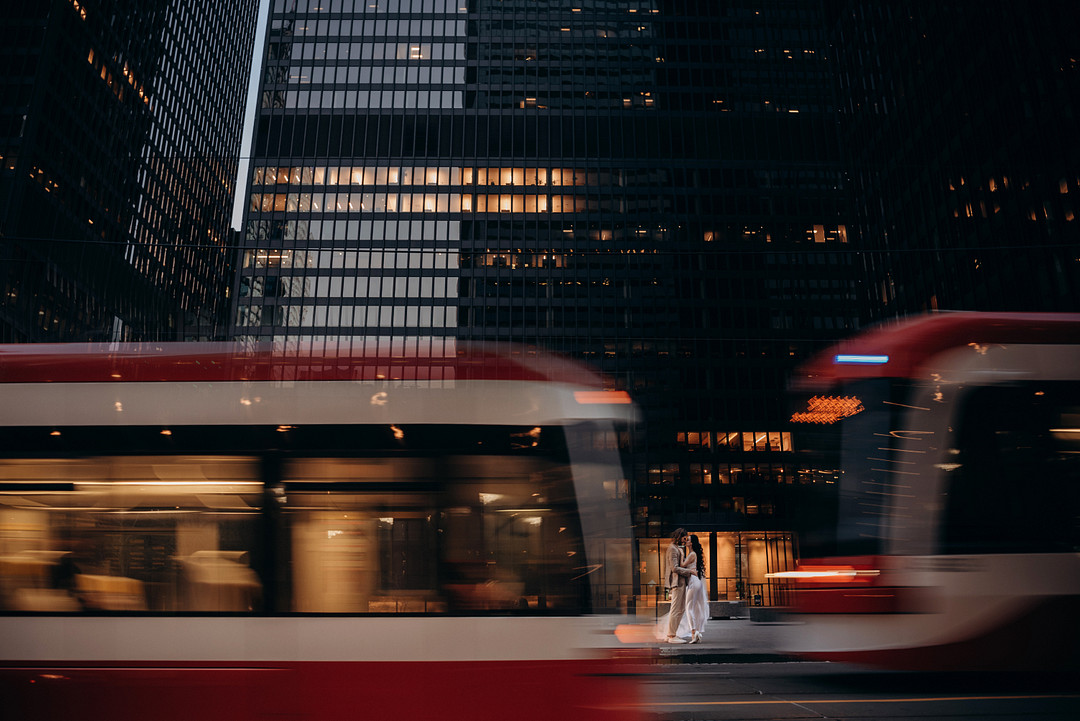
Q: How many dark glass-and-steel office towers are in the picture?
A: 3